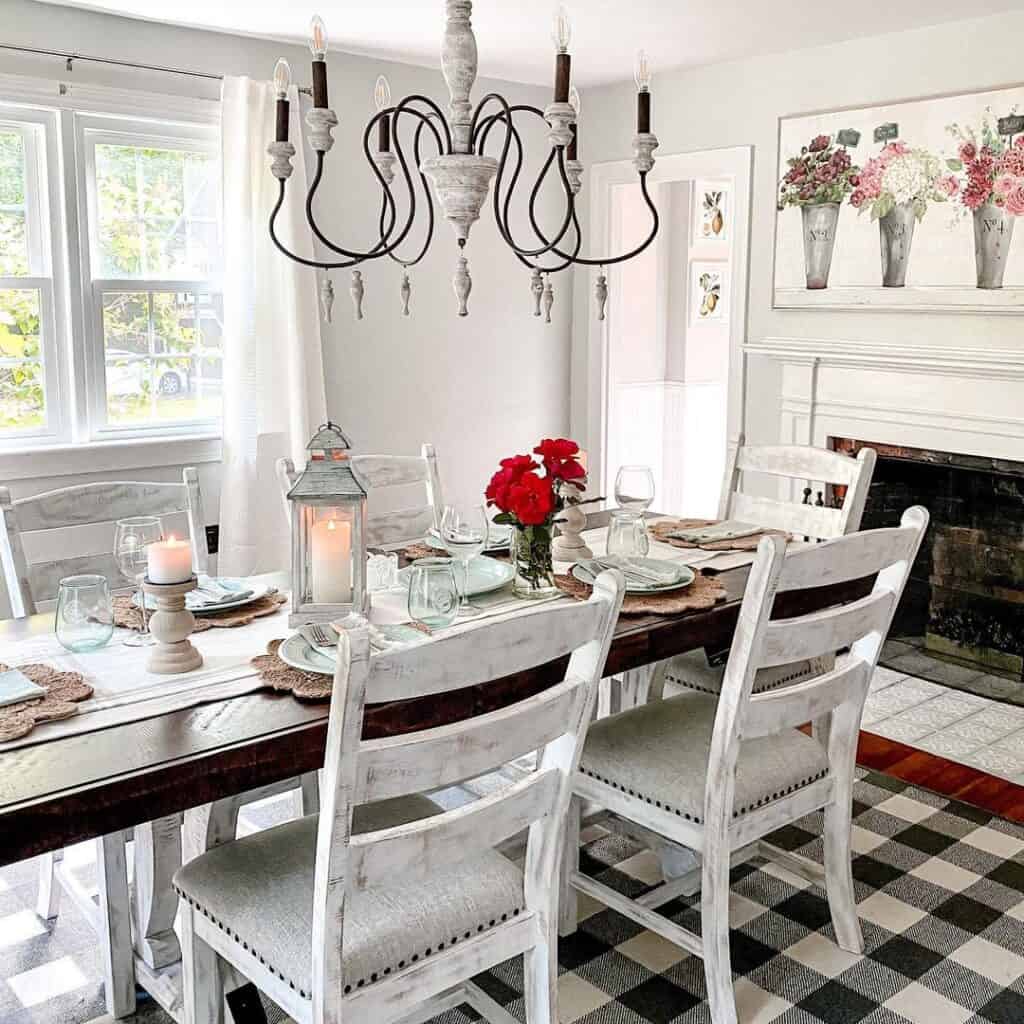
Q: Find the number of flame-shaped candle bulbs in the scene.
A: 6